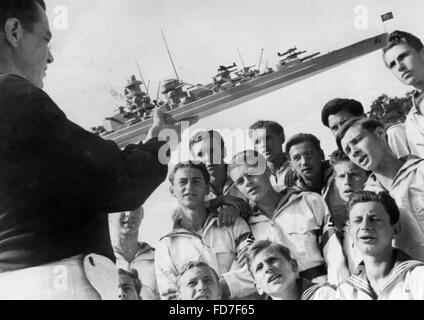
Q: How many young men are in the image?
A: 14